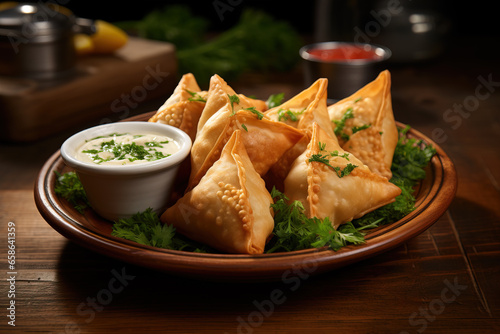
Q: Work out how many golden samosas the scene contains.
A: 7